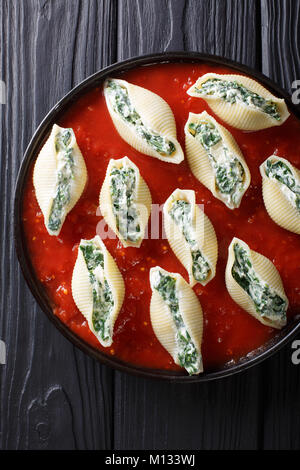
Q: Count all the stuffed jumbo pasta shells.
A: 10